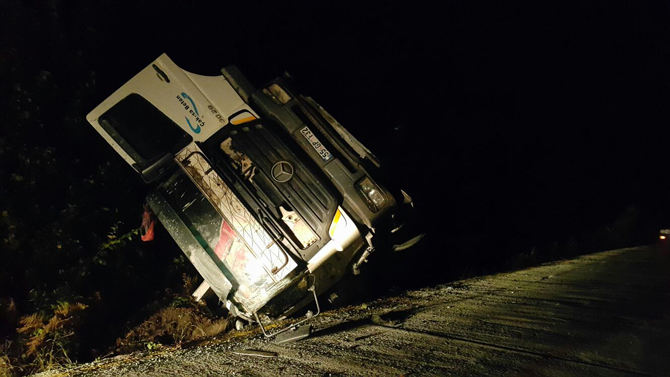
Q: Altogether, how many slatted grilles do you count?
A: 1